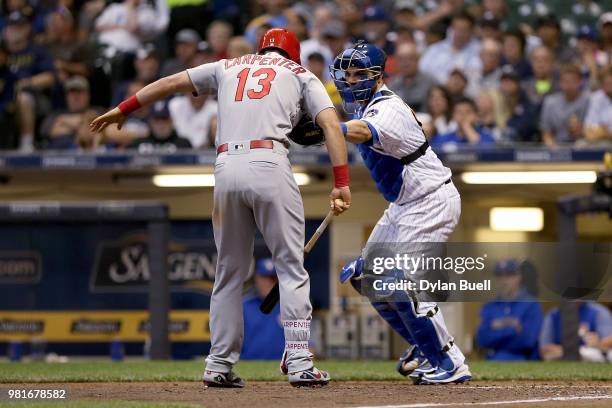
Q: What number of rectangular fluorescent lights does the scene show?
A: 3